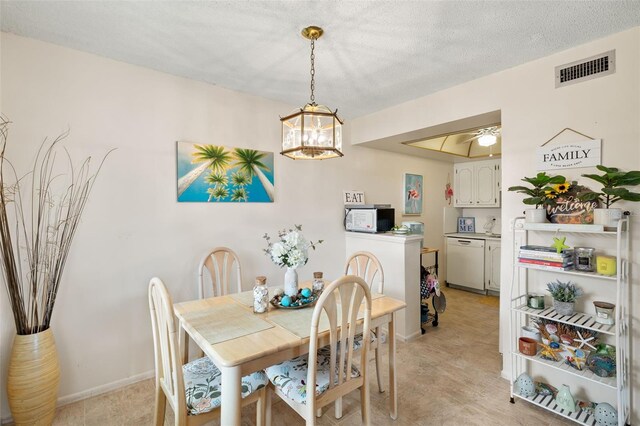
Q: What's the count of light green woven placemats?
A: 4